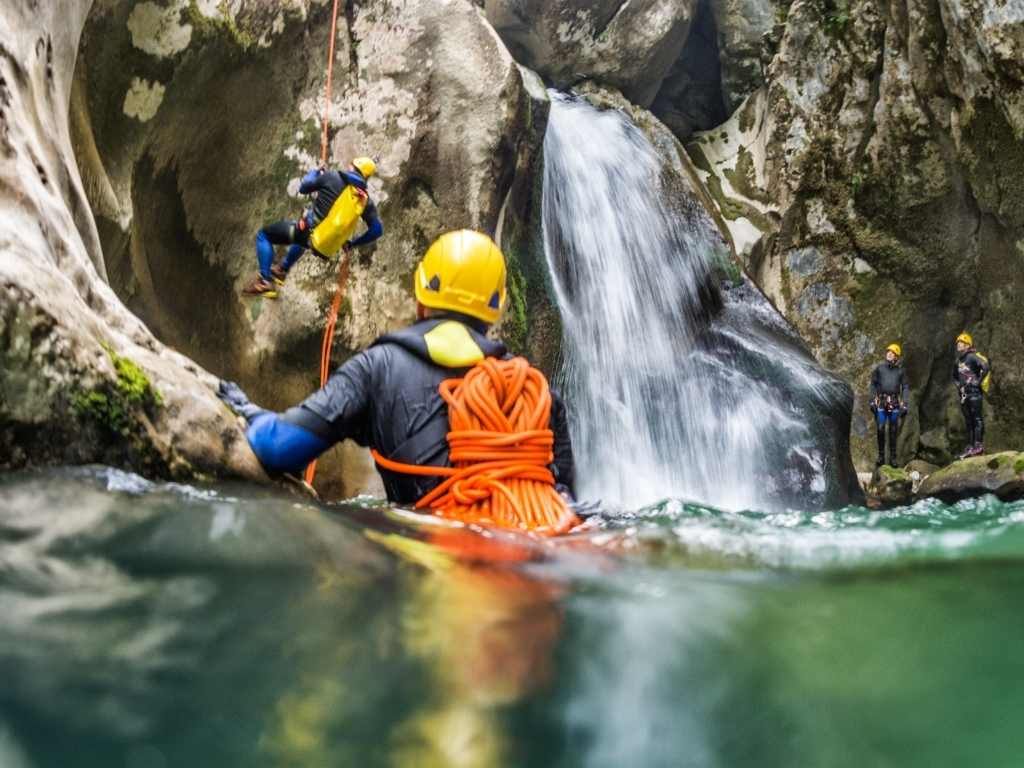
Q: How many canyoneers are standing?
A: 2